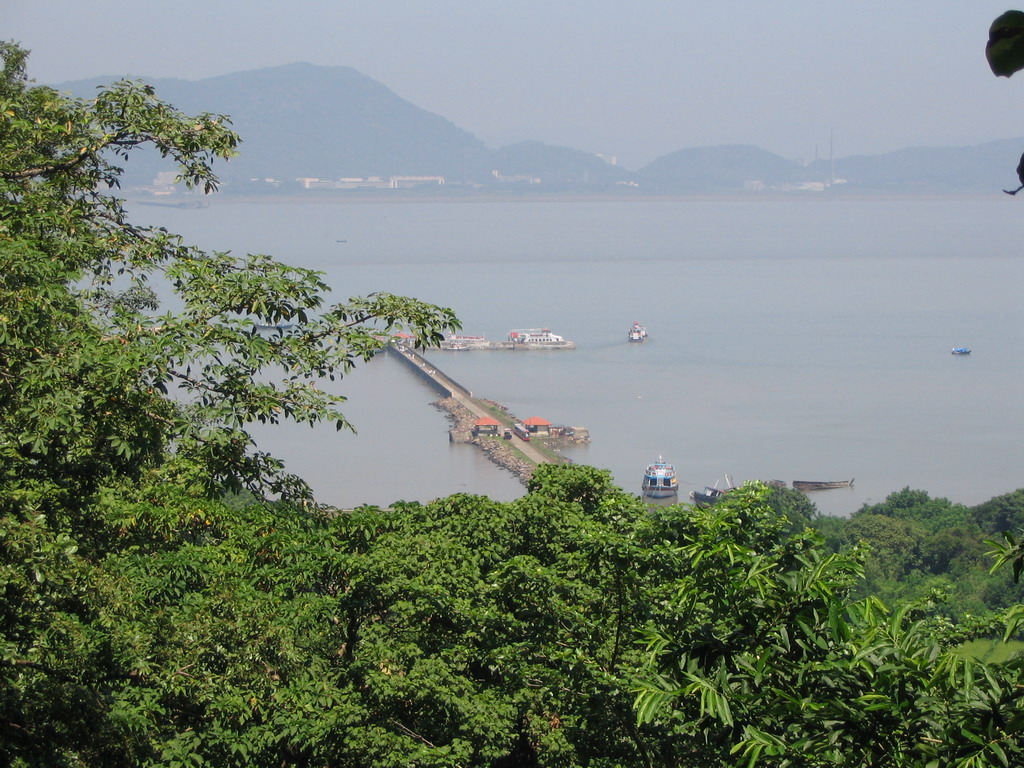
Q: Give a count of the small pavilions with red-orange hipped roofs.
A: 2